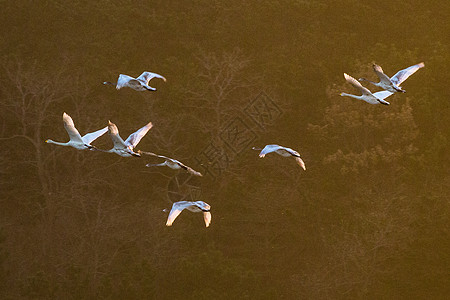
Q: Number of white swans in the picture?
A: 8